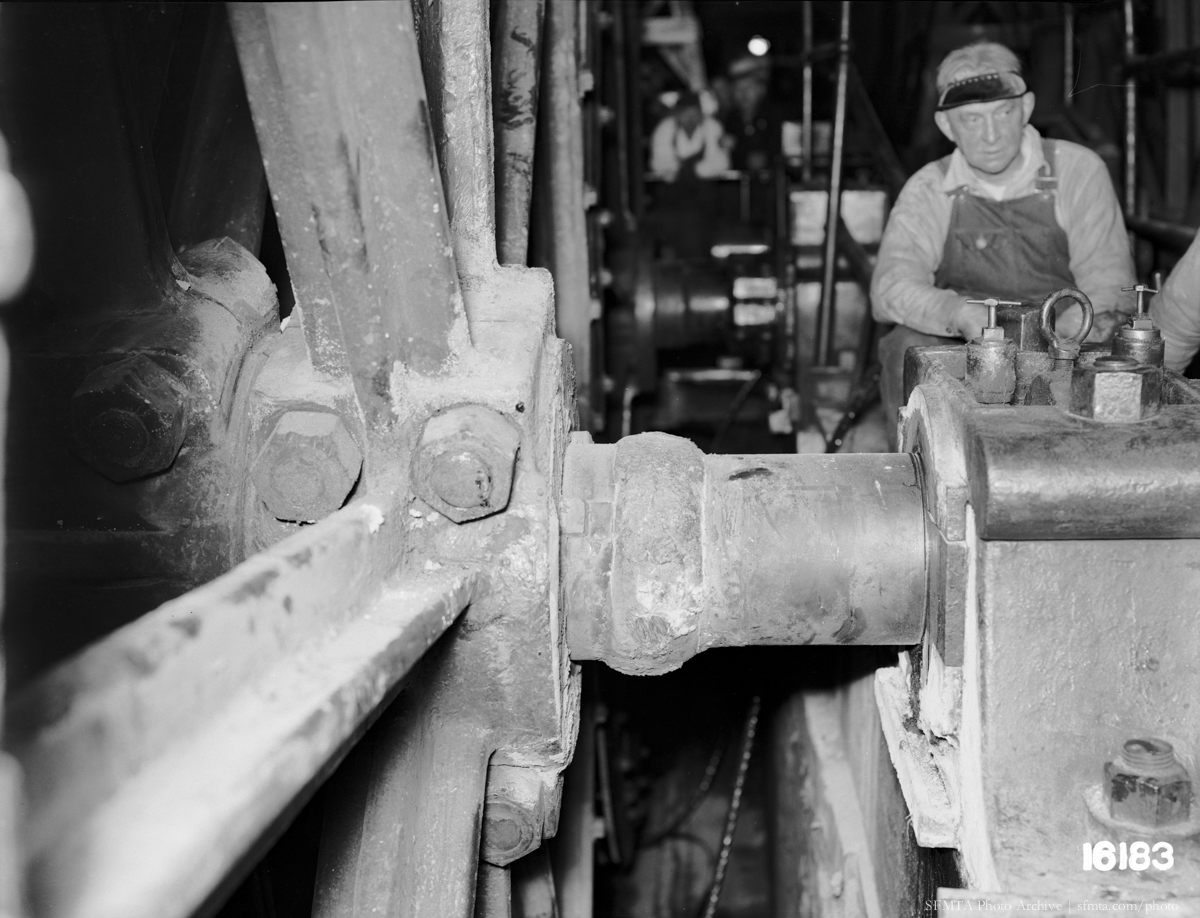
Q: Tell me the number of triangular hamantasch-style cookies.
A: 0